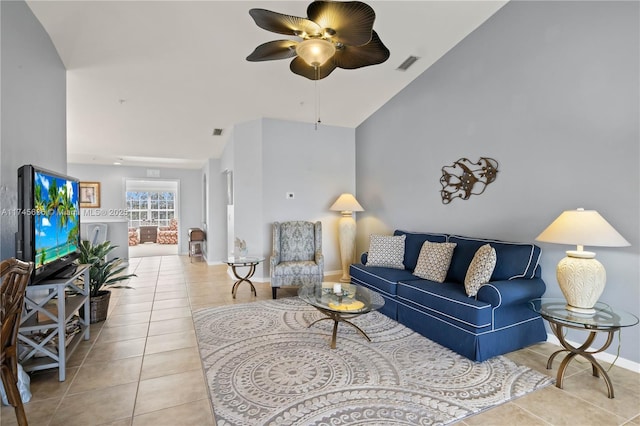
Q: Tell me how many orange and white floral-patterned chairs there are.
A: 2